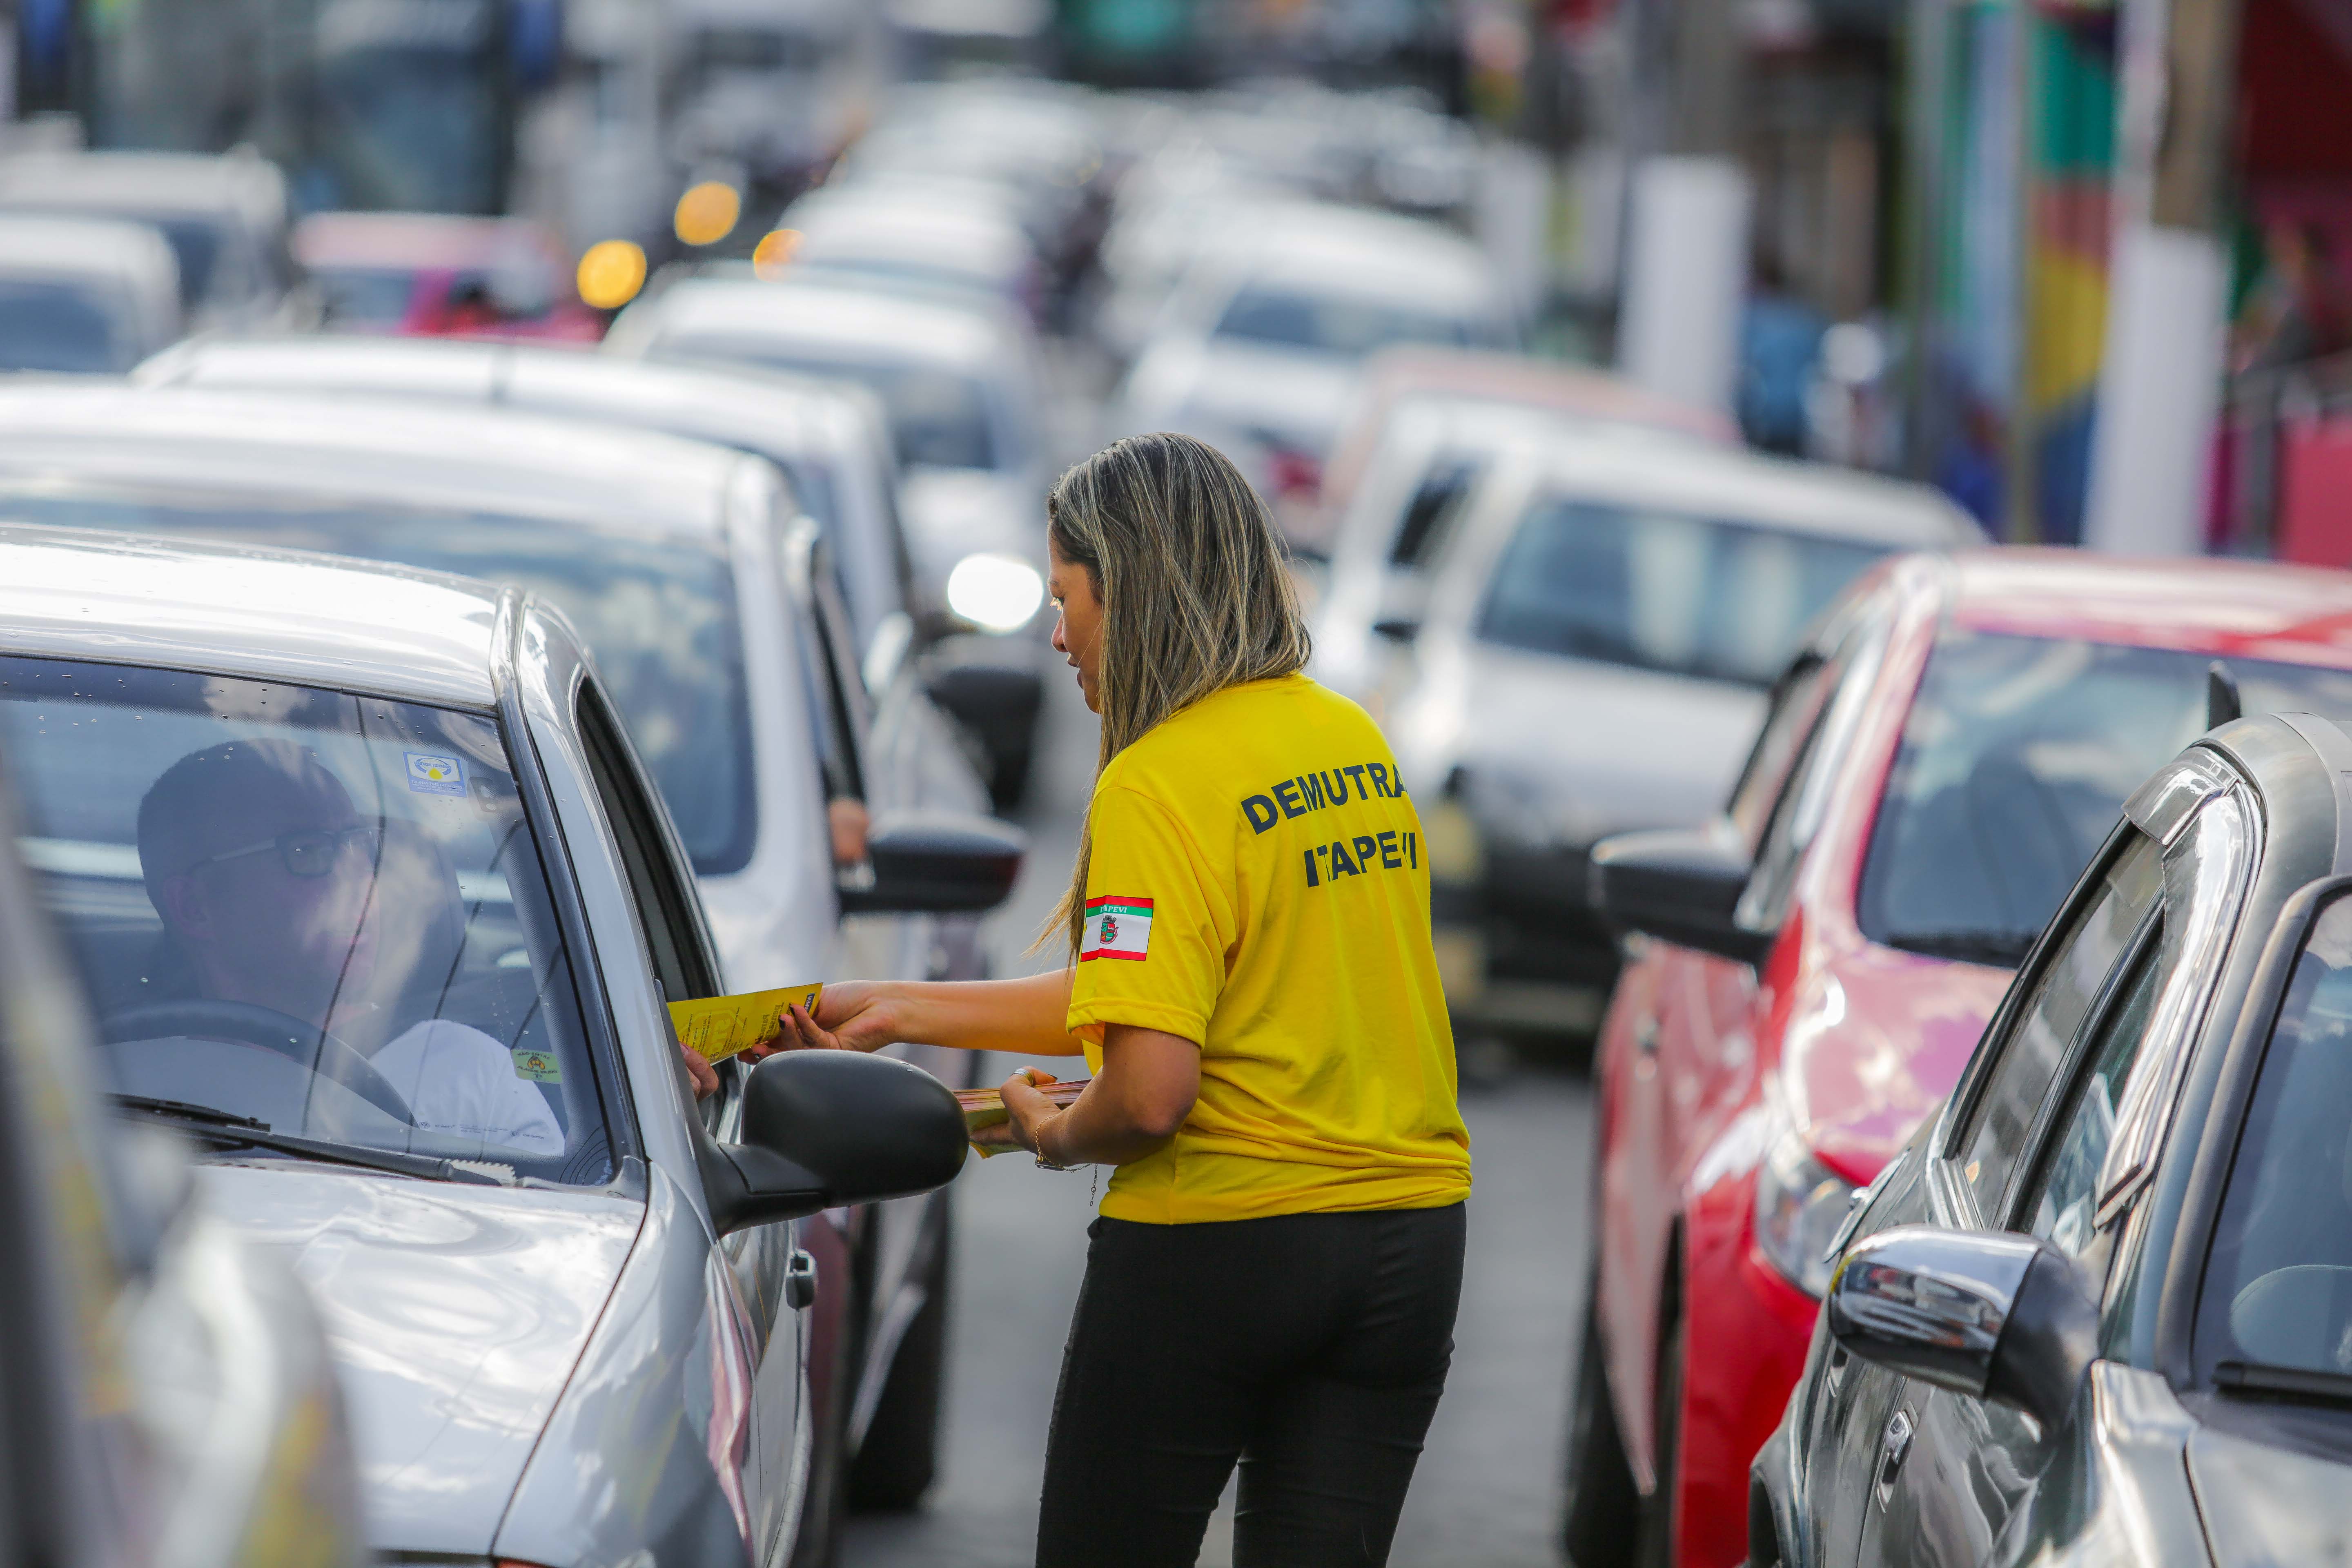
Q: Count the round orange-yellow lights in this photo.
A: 3